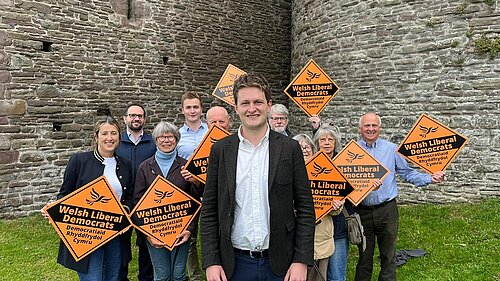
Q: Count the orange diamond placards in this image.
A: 8